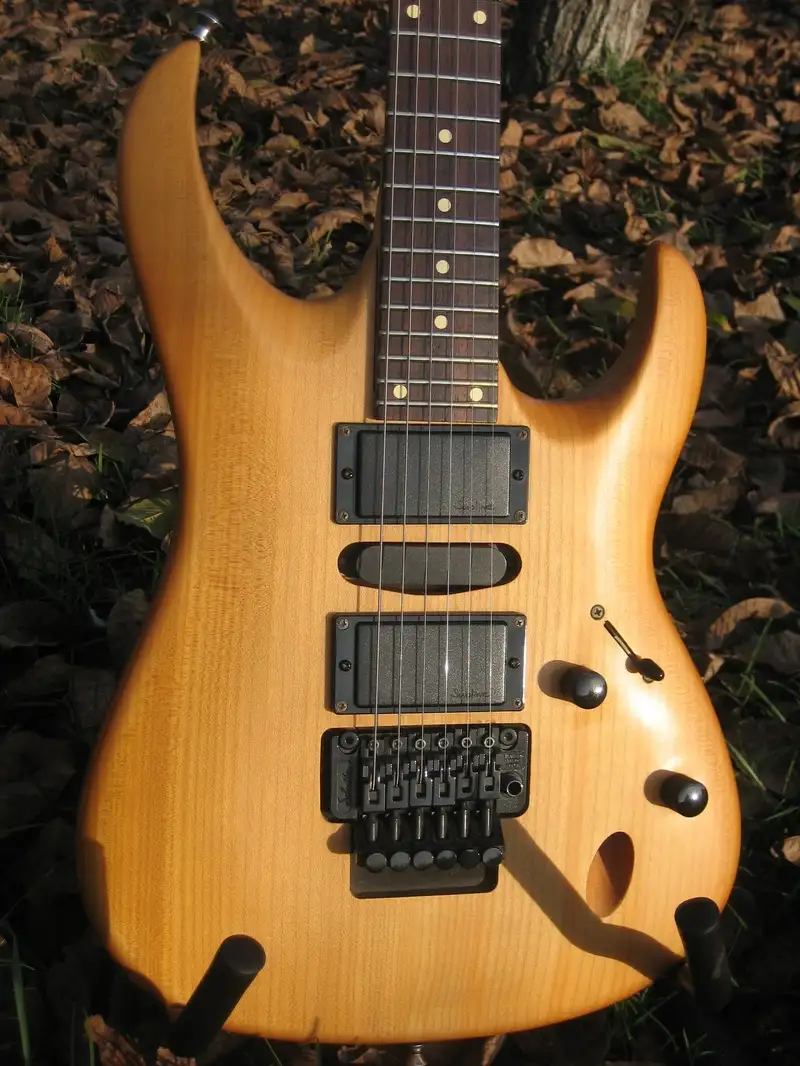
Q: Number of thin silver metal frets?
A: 13